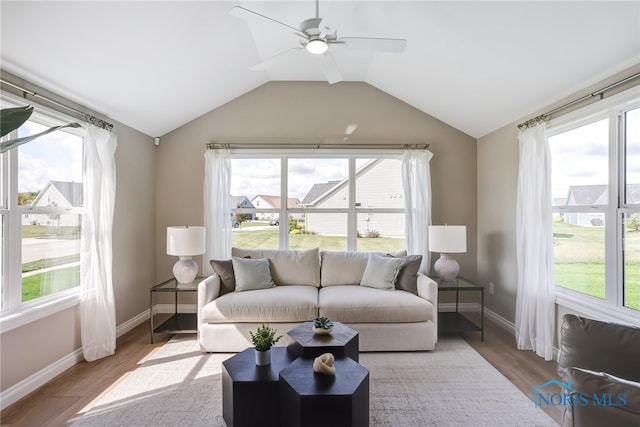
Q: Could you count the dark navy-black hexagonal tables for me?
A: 3